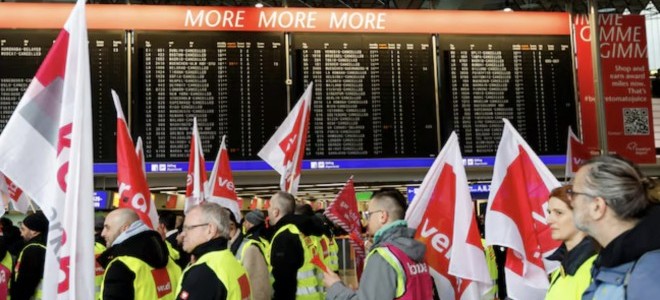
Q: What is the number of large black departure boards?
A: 4